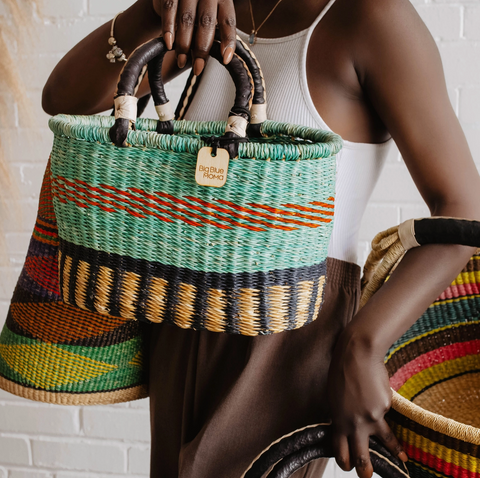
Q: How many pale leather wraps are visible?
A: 5